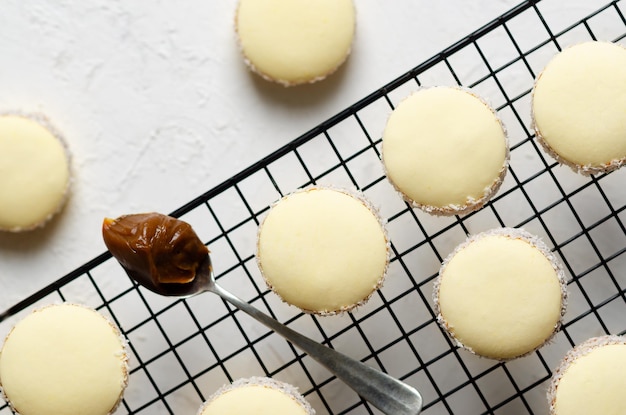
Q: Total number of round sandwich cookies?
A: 9